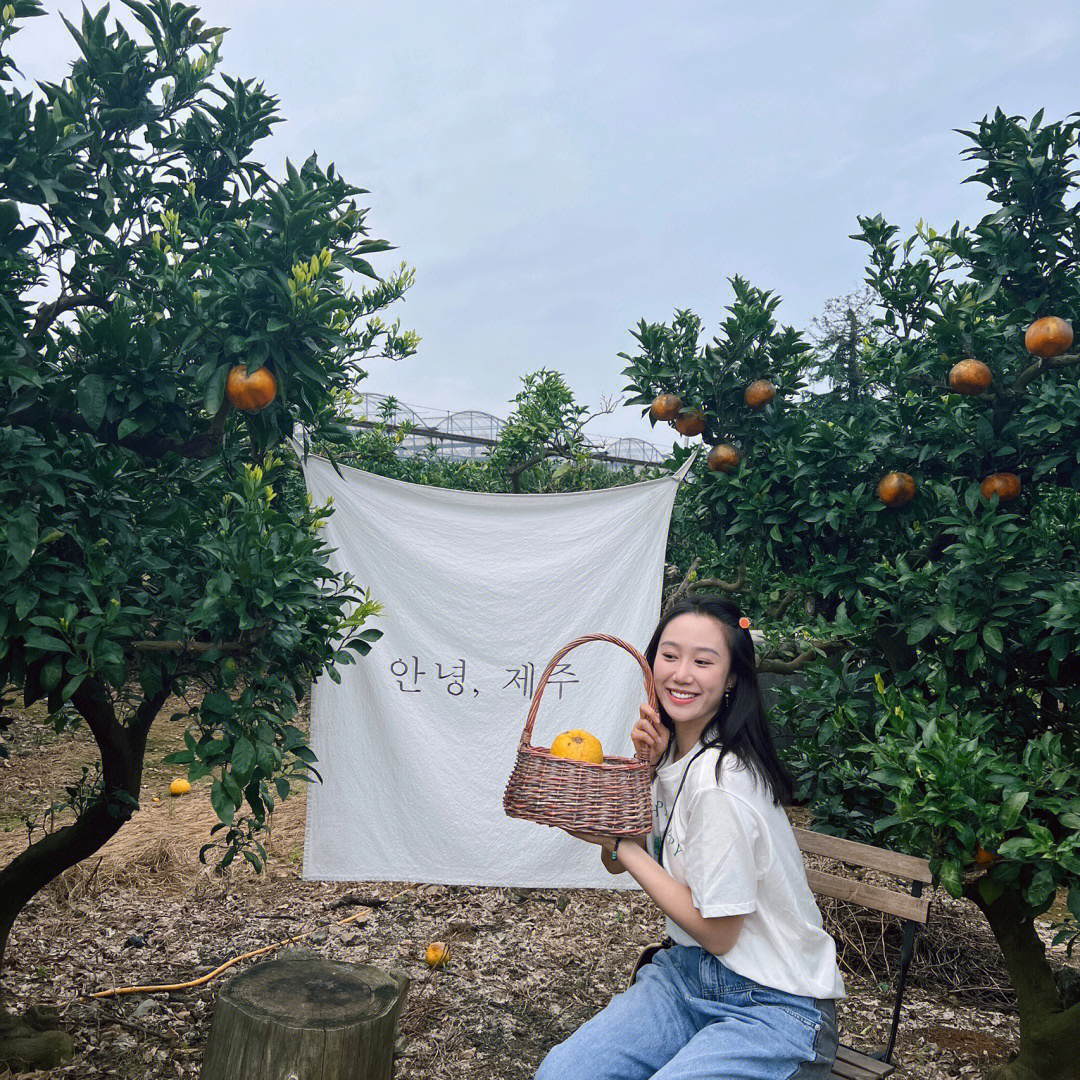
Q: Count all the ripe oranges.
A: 13